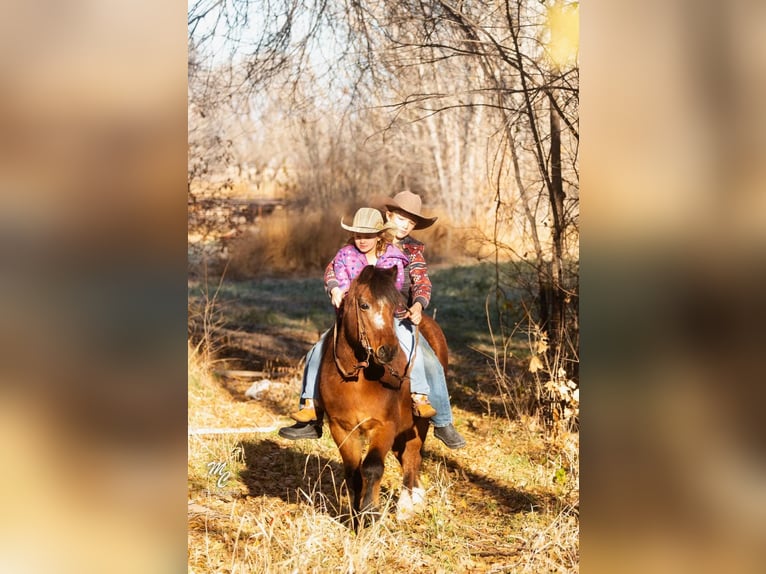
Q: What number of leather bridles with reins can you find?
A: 1